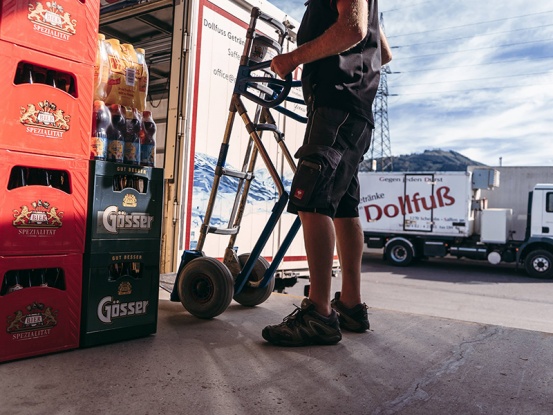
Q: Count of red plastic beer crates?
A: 4